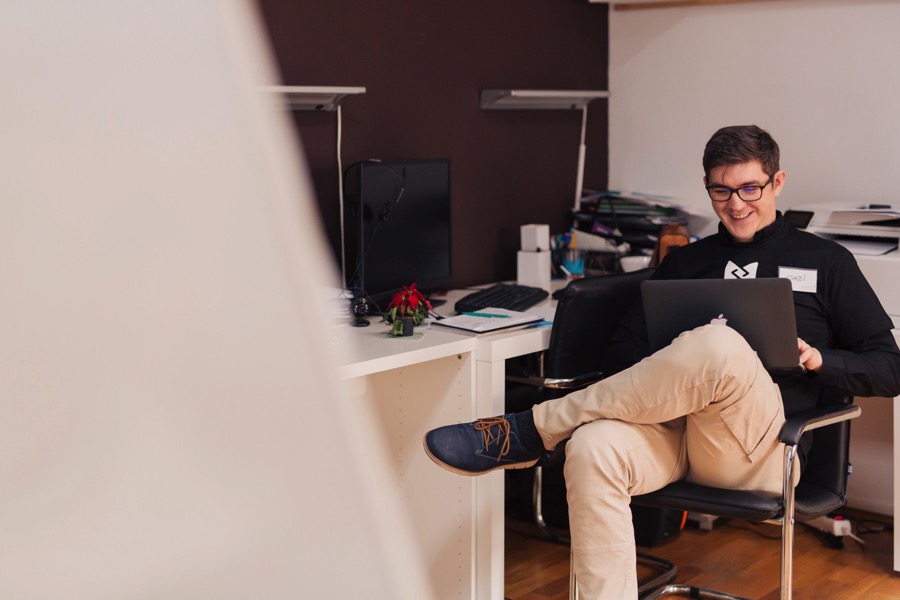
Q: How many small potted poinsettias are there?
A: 1